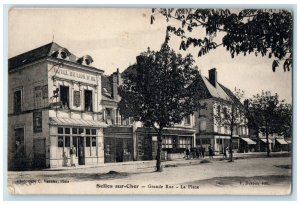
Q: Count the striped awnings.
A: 1